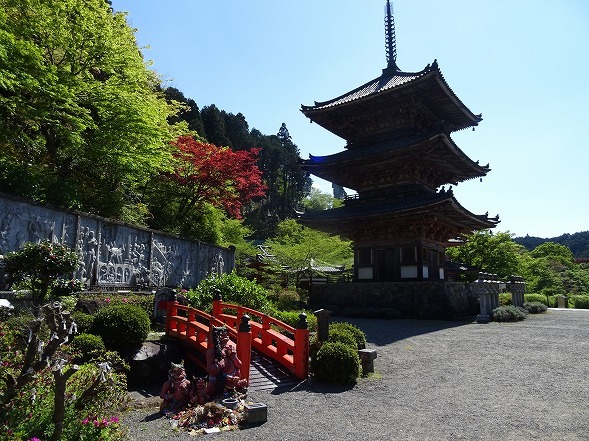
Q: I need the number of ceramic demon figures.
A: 3